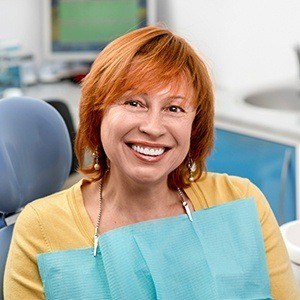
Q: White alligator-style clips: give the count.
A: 2